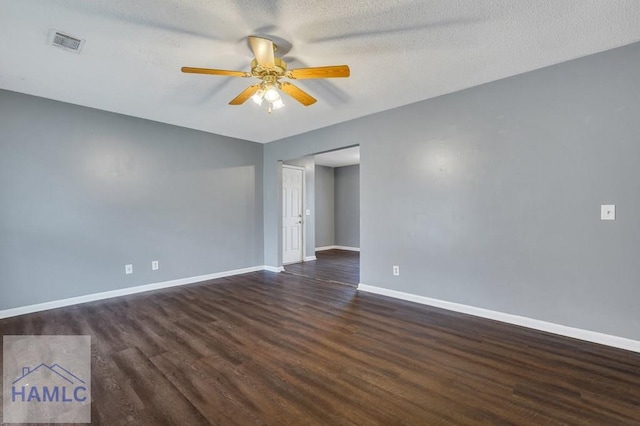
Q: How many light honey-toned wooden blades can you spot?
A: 5